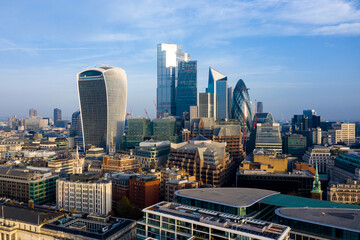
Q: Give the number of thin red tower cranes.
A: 6